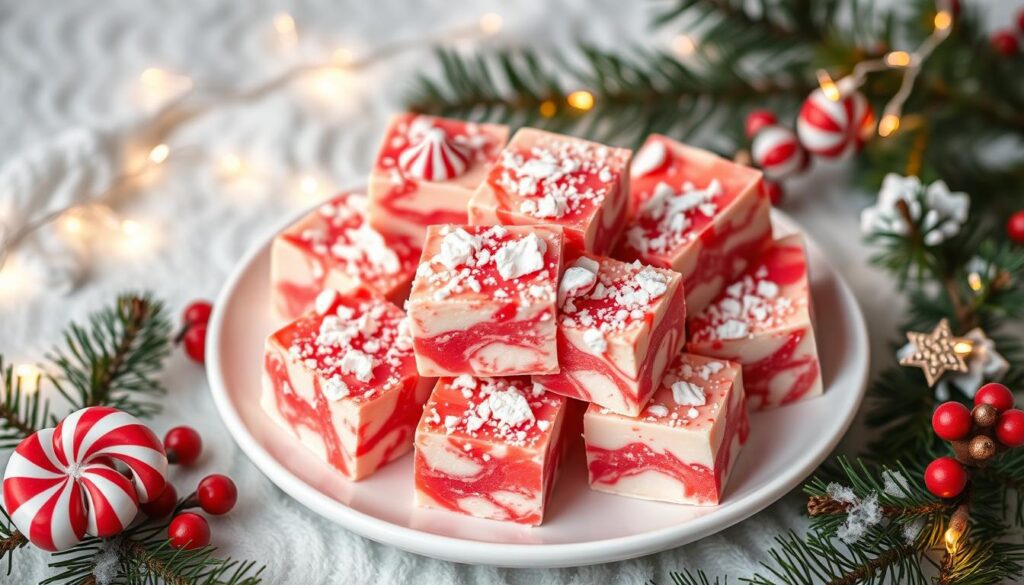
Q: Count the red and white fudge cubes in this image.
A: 10